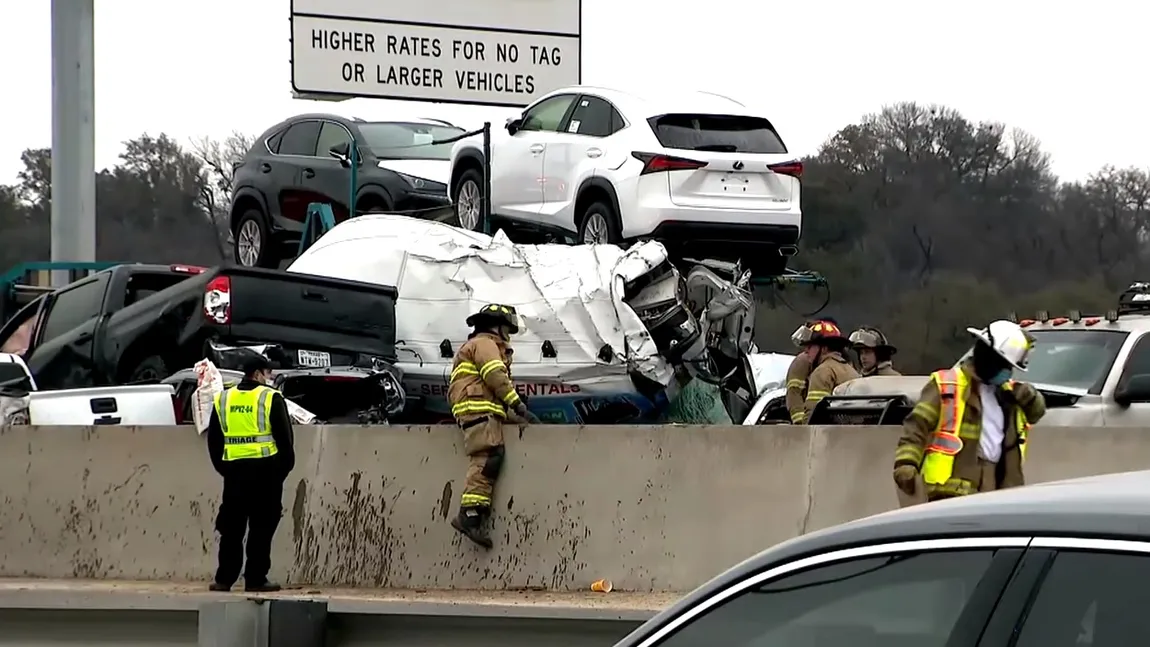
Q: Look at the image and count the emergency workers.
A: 6